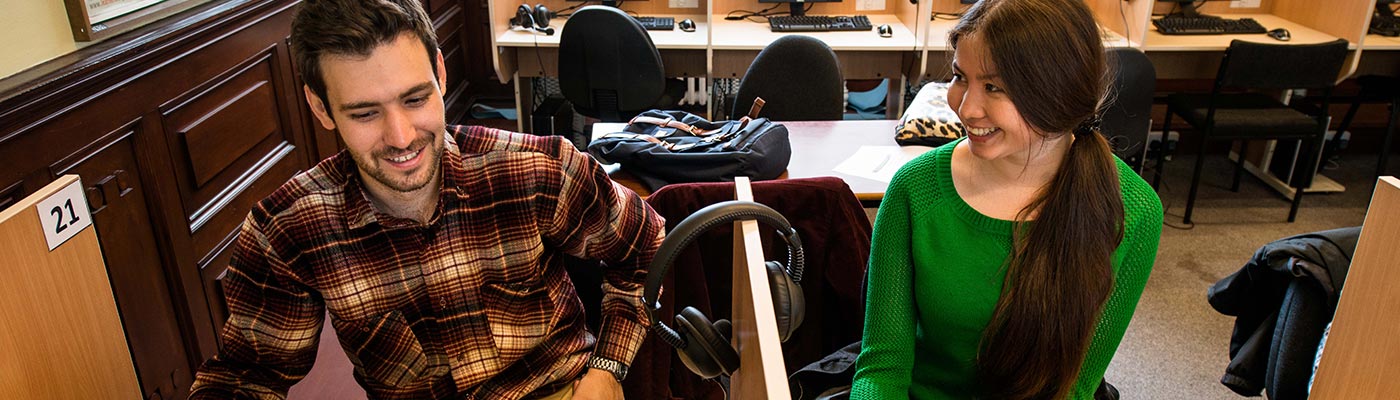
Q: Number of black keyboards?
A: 4